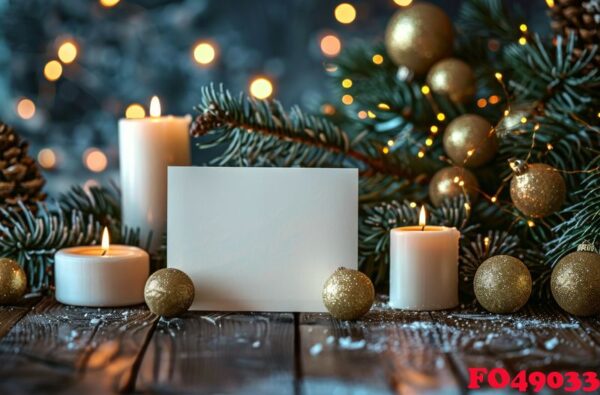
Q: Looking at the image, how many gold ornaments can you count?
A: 10